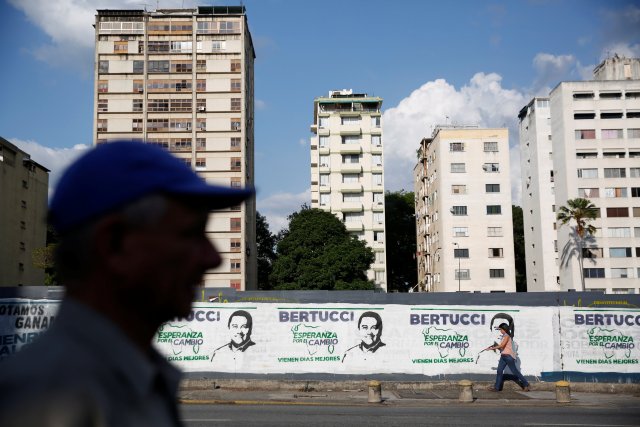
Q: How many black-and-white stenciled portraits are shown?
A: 3